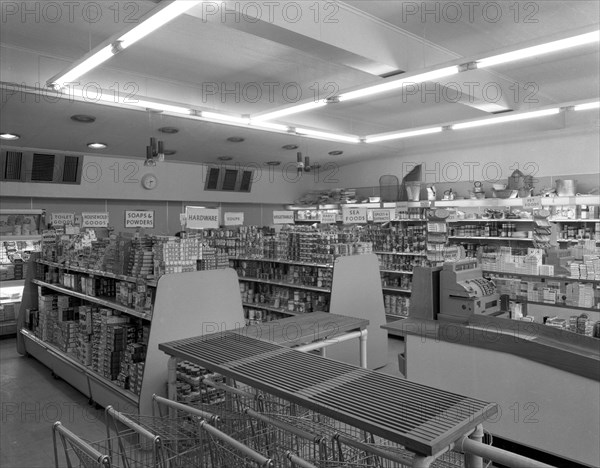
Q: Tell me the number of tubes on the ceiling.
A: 12